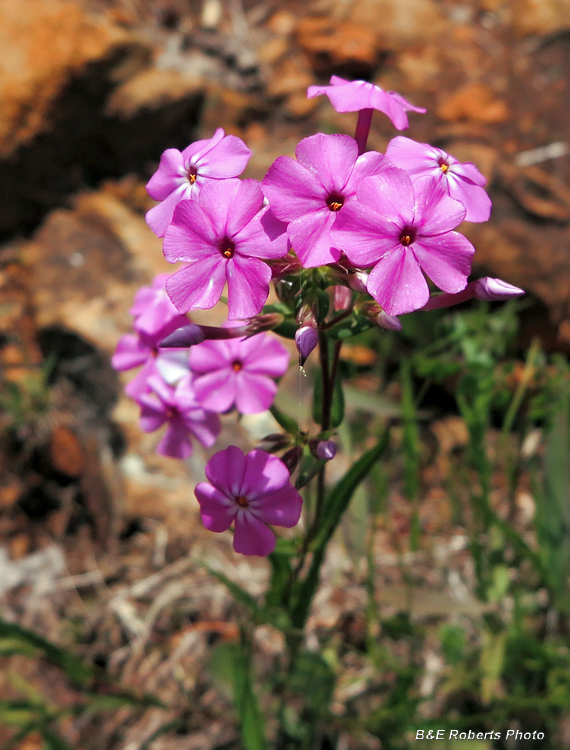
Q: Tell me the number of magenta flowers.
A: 11